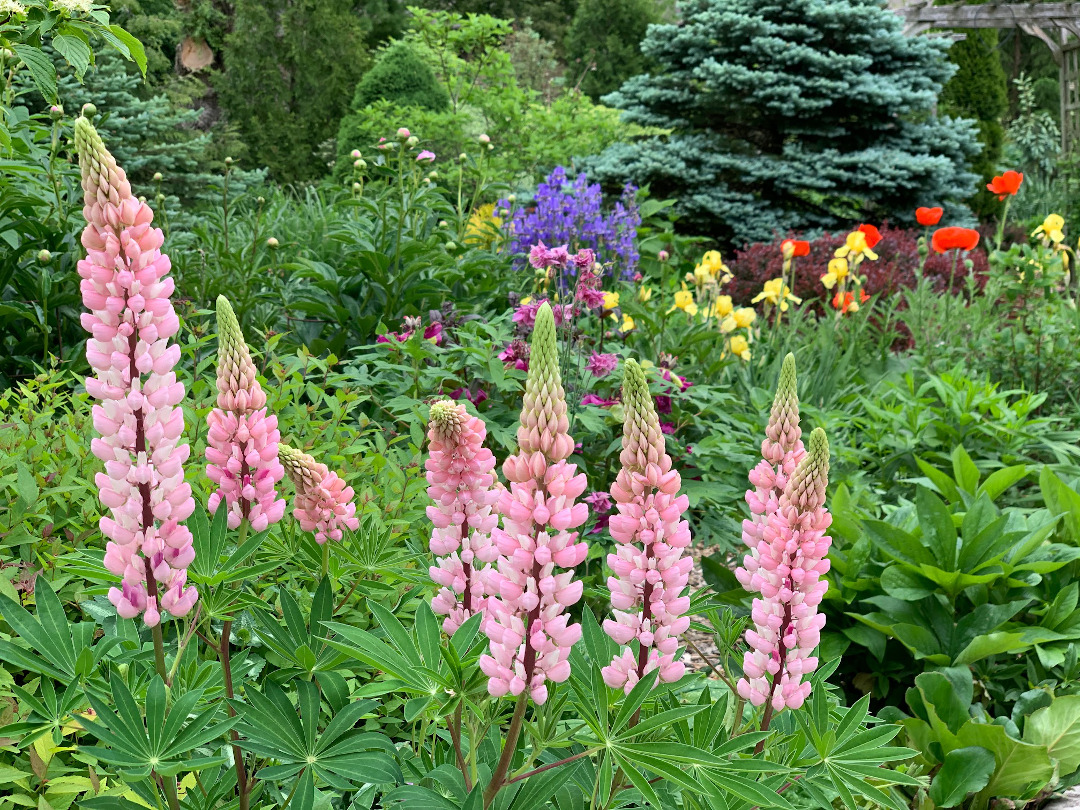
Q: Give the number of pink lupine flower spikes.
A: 8